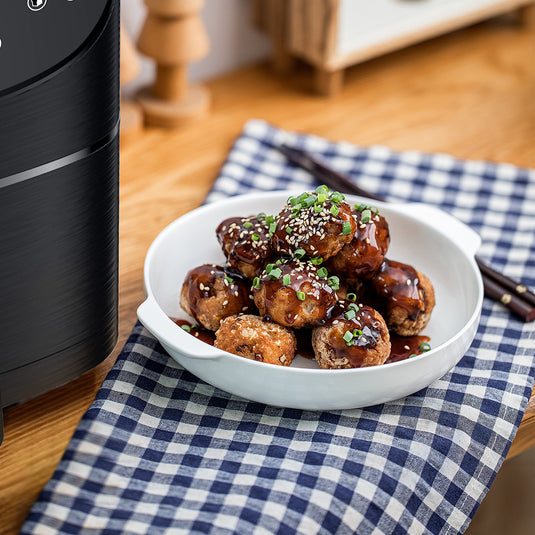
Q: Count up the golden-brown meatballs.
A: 8